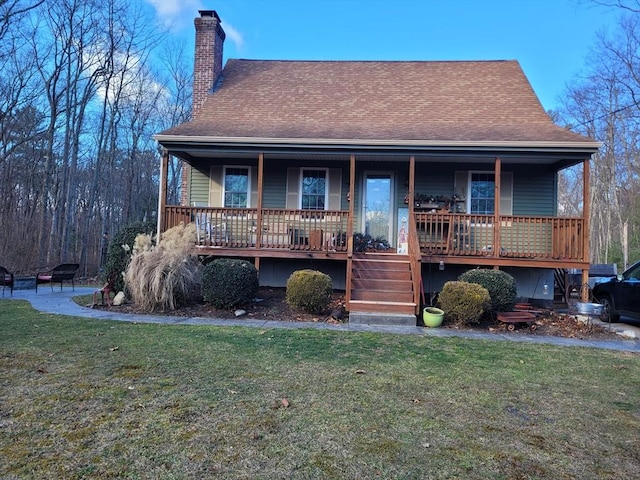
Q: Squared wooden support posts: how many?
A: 6